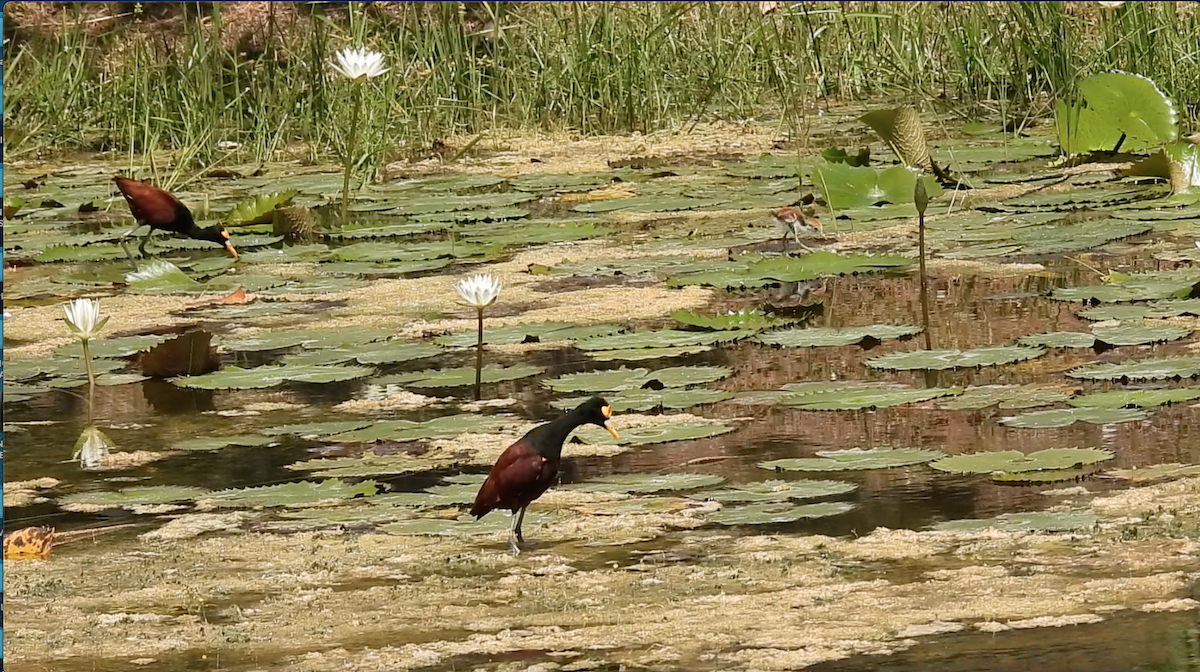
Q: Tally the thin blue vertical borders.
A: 1